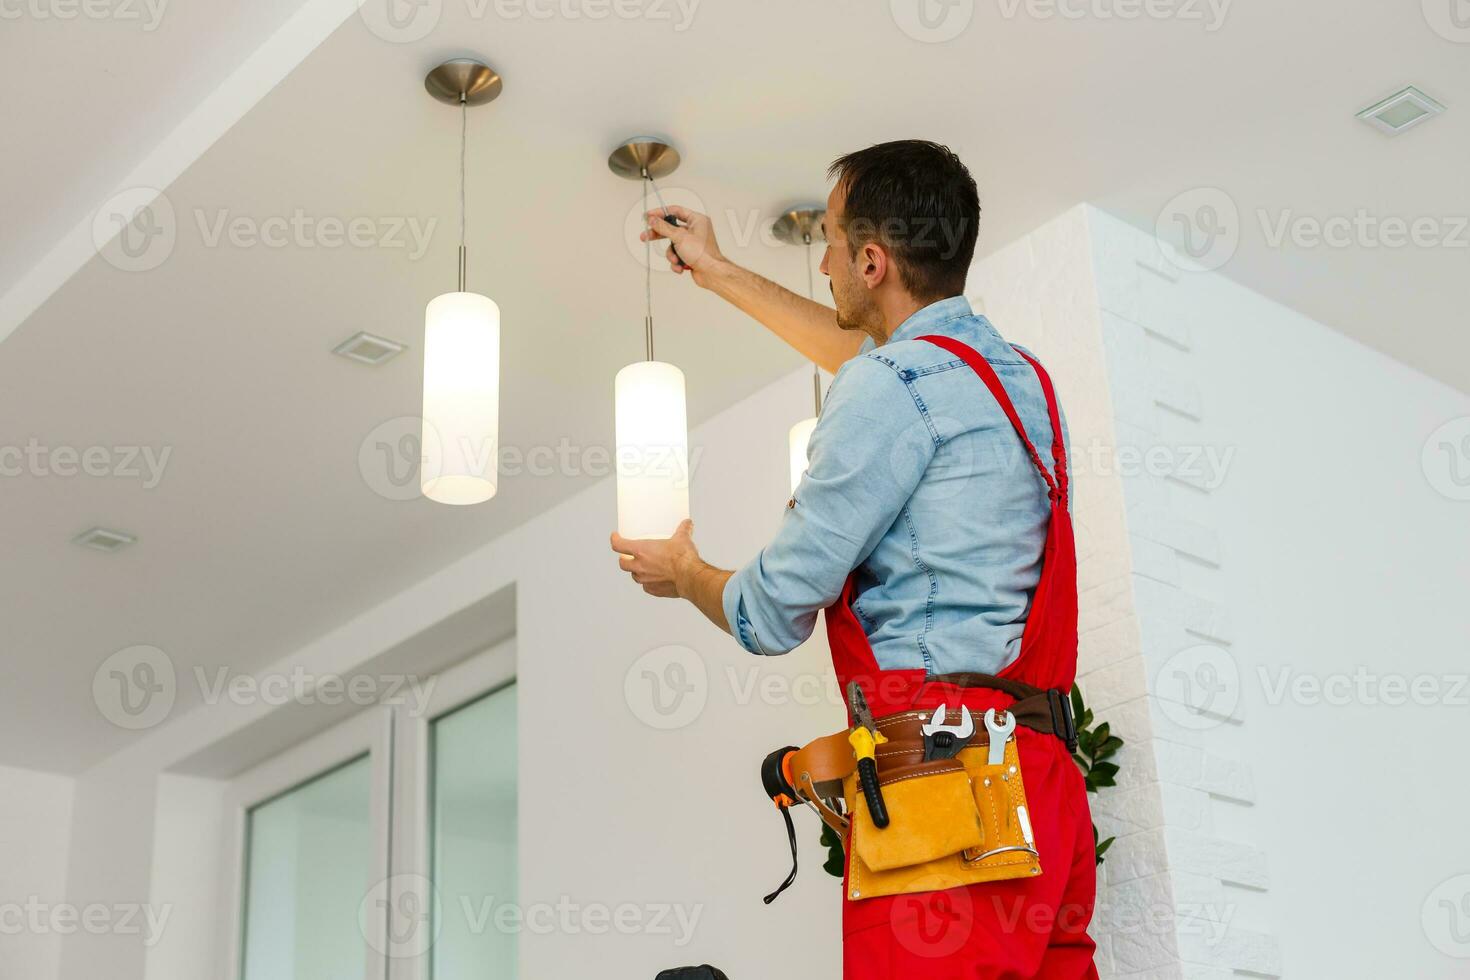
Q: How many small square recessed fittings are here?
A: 3